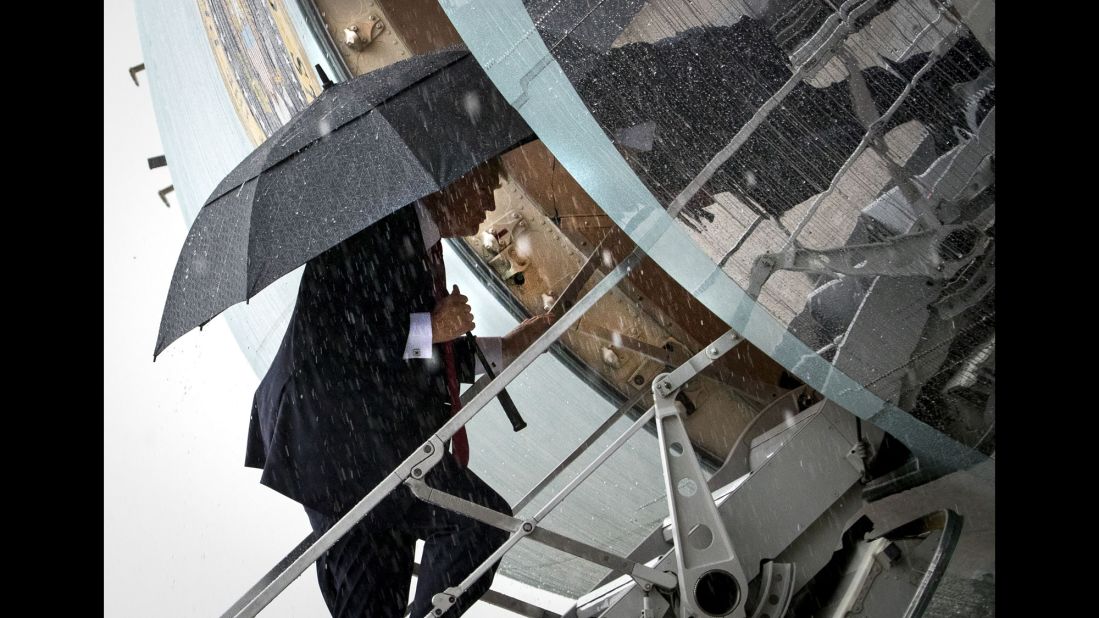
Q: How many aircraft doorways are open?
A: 1